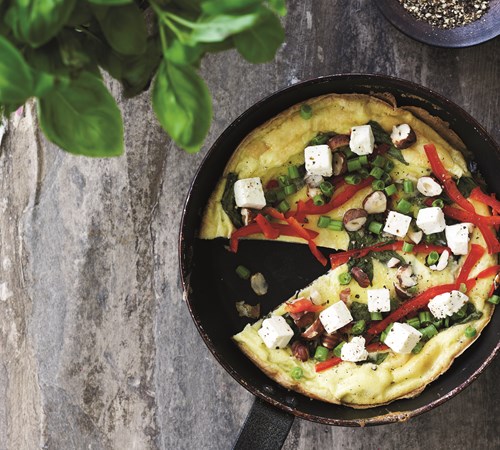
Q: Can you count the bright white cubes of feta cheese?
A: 12